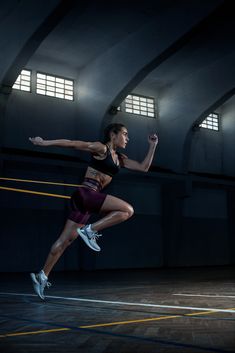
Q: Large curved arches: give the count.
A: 3